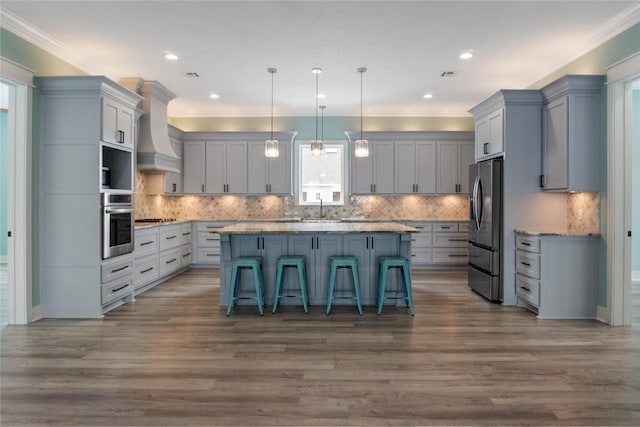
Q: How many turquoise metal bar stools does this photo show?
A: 4